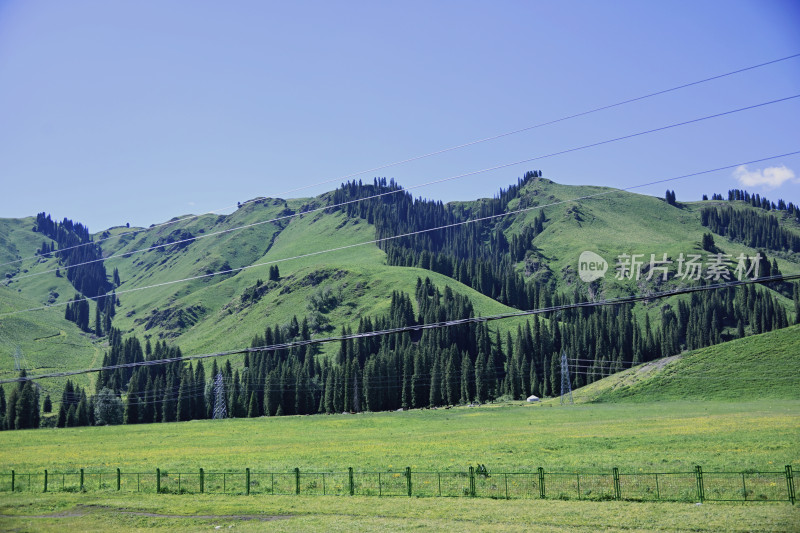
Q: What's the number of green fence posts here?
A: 15